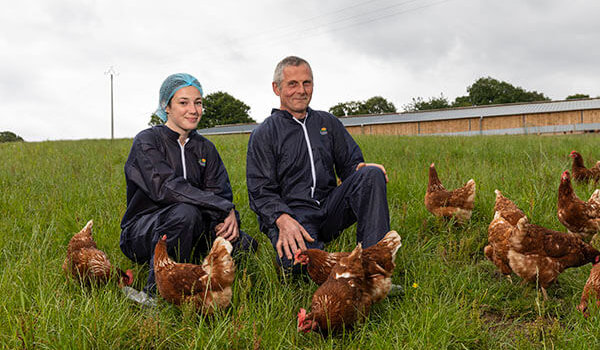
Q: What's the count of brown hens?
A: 10